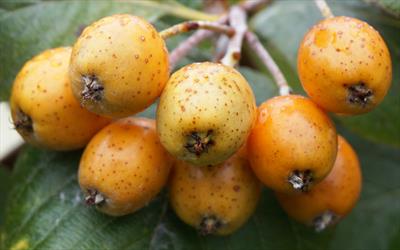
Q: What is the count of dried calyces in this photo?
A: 8